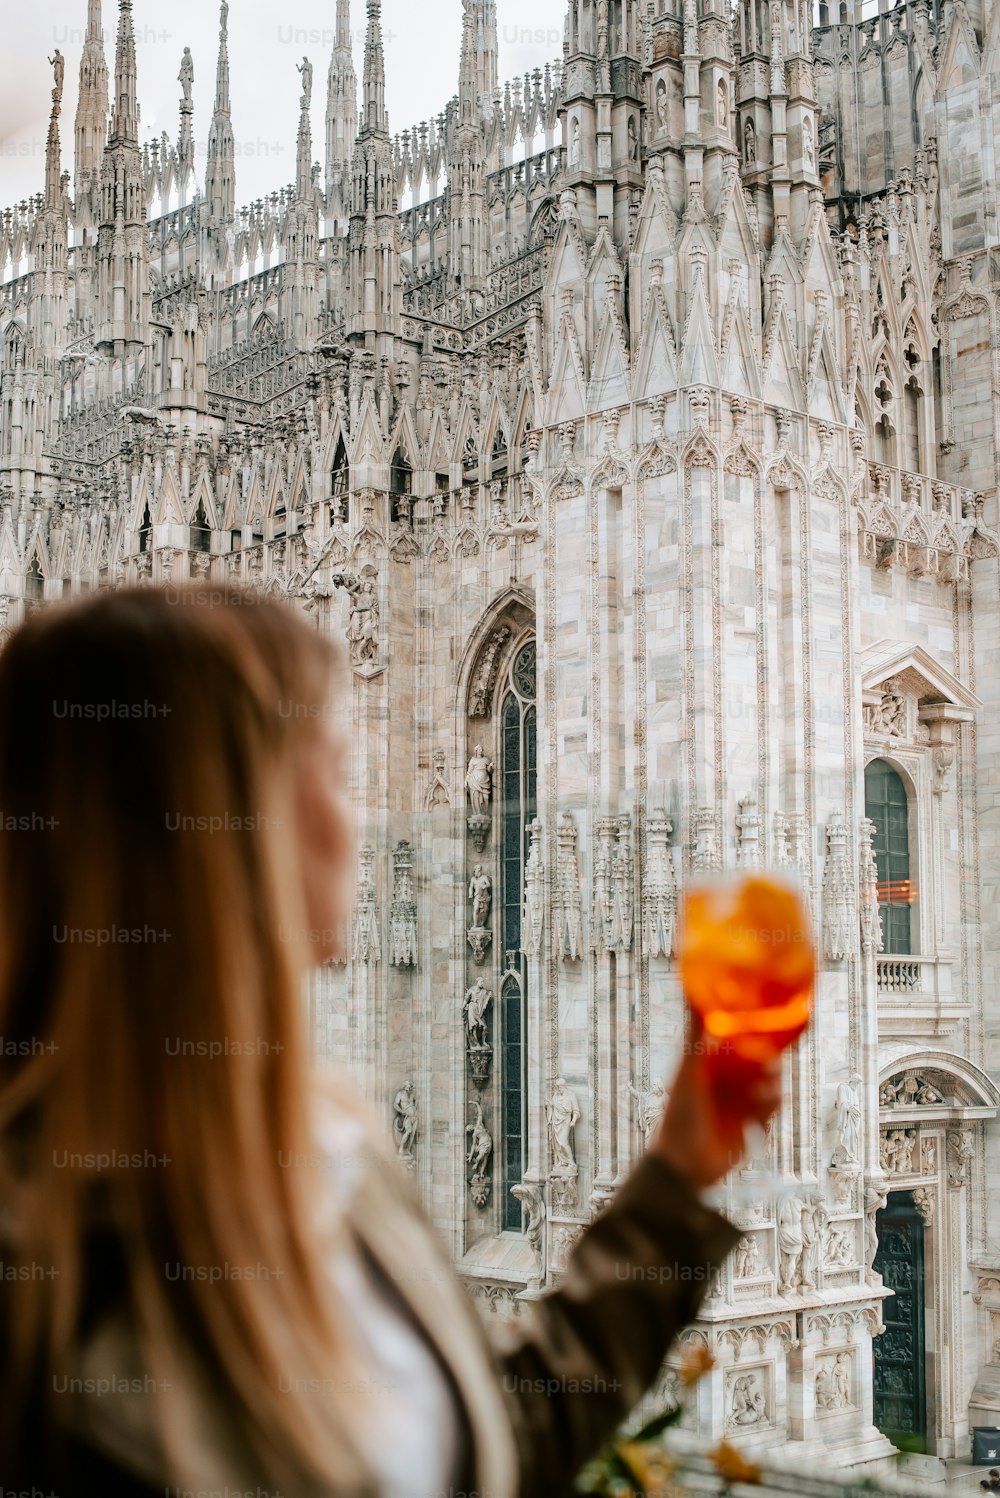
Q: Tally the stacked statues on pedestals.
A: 4